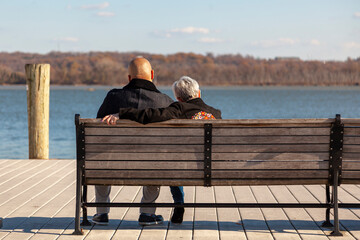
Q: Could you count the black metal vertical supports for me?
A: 3